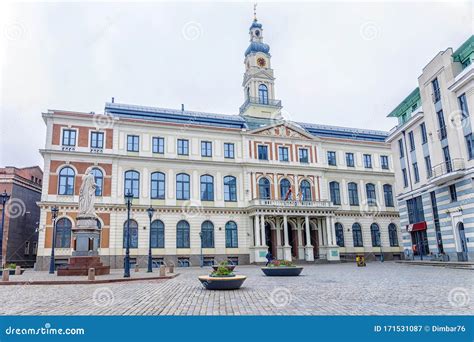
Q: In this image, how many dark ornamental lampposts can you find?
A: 4